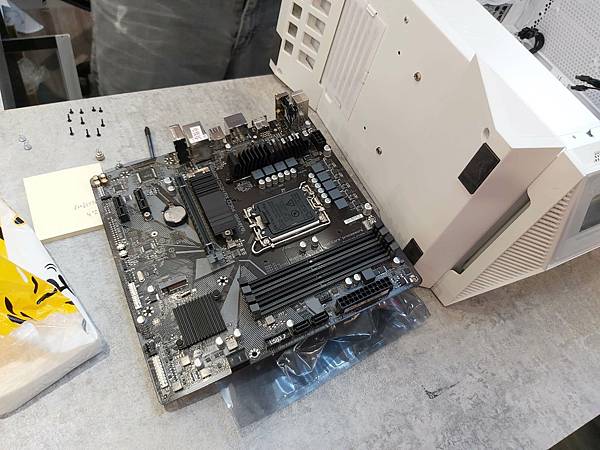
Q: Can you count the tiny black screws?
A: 10